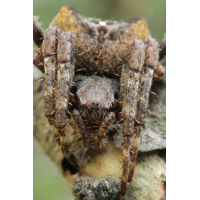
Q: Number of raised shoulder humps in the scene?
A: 2